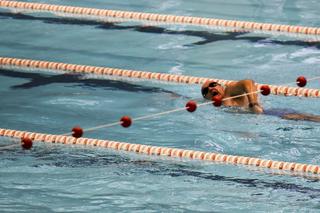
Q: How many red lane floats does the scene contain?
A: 7